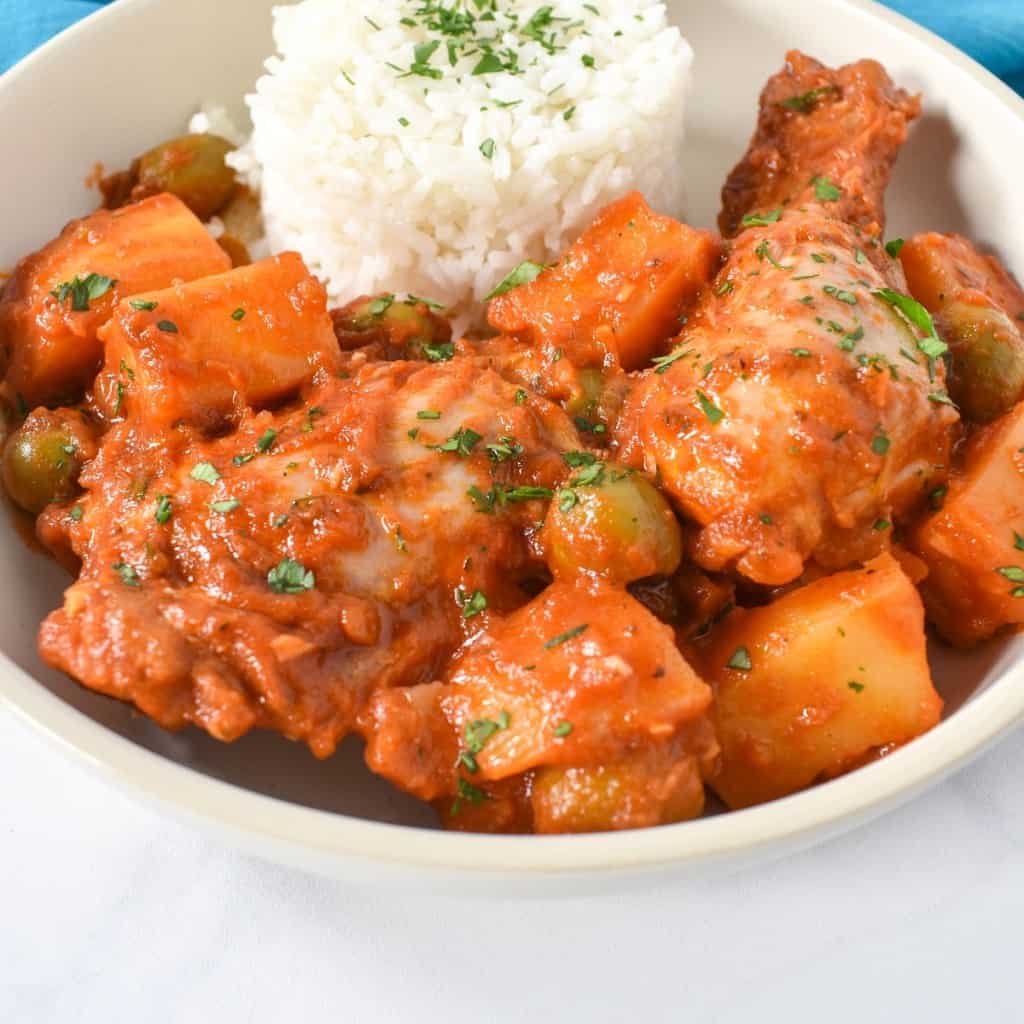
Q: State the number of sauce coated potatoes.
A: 7